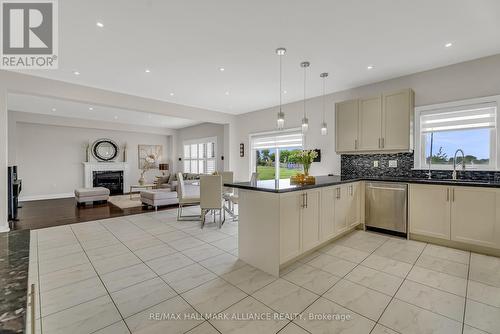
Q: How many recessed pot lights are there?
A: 12